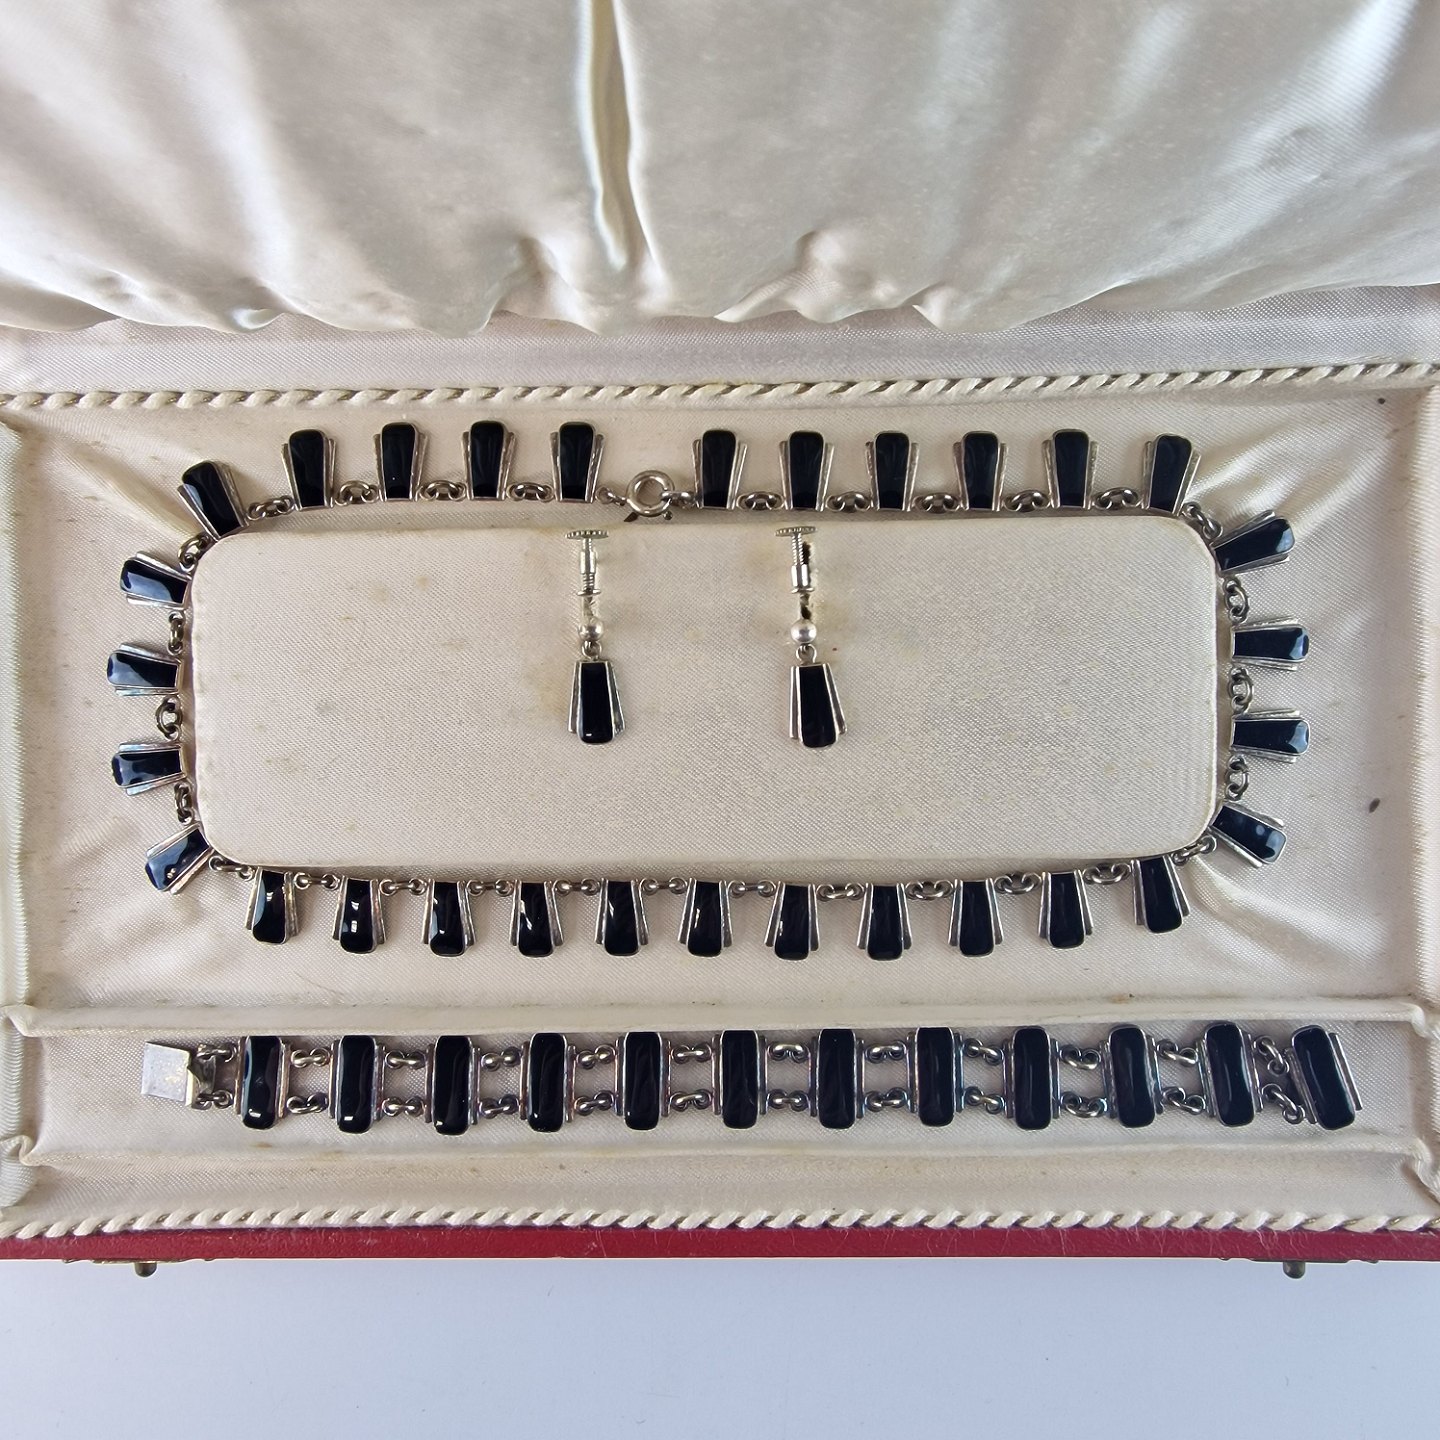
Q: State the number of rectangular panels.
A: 12